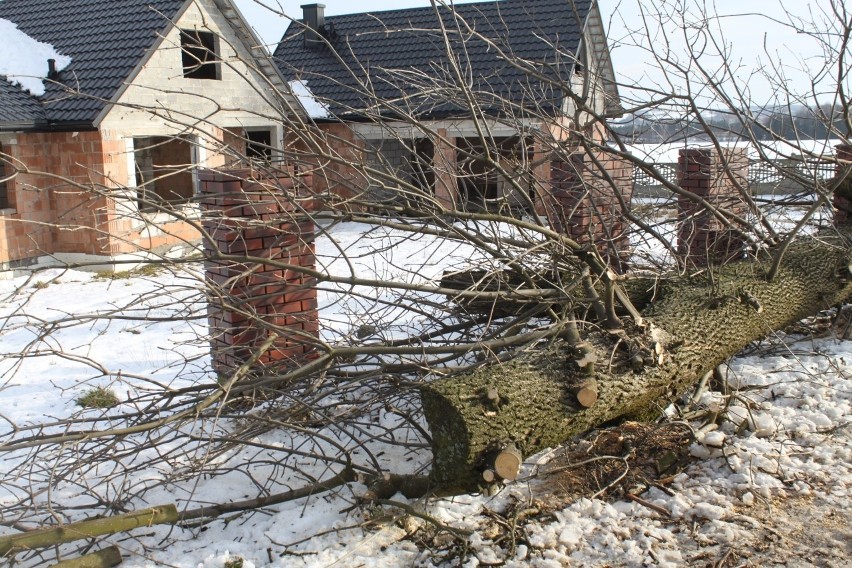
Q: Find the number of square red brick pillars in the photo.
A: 4